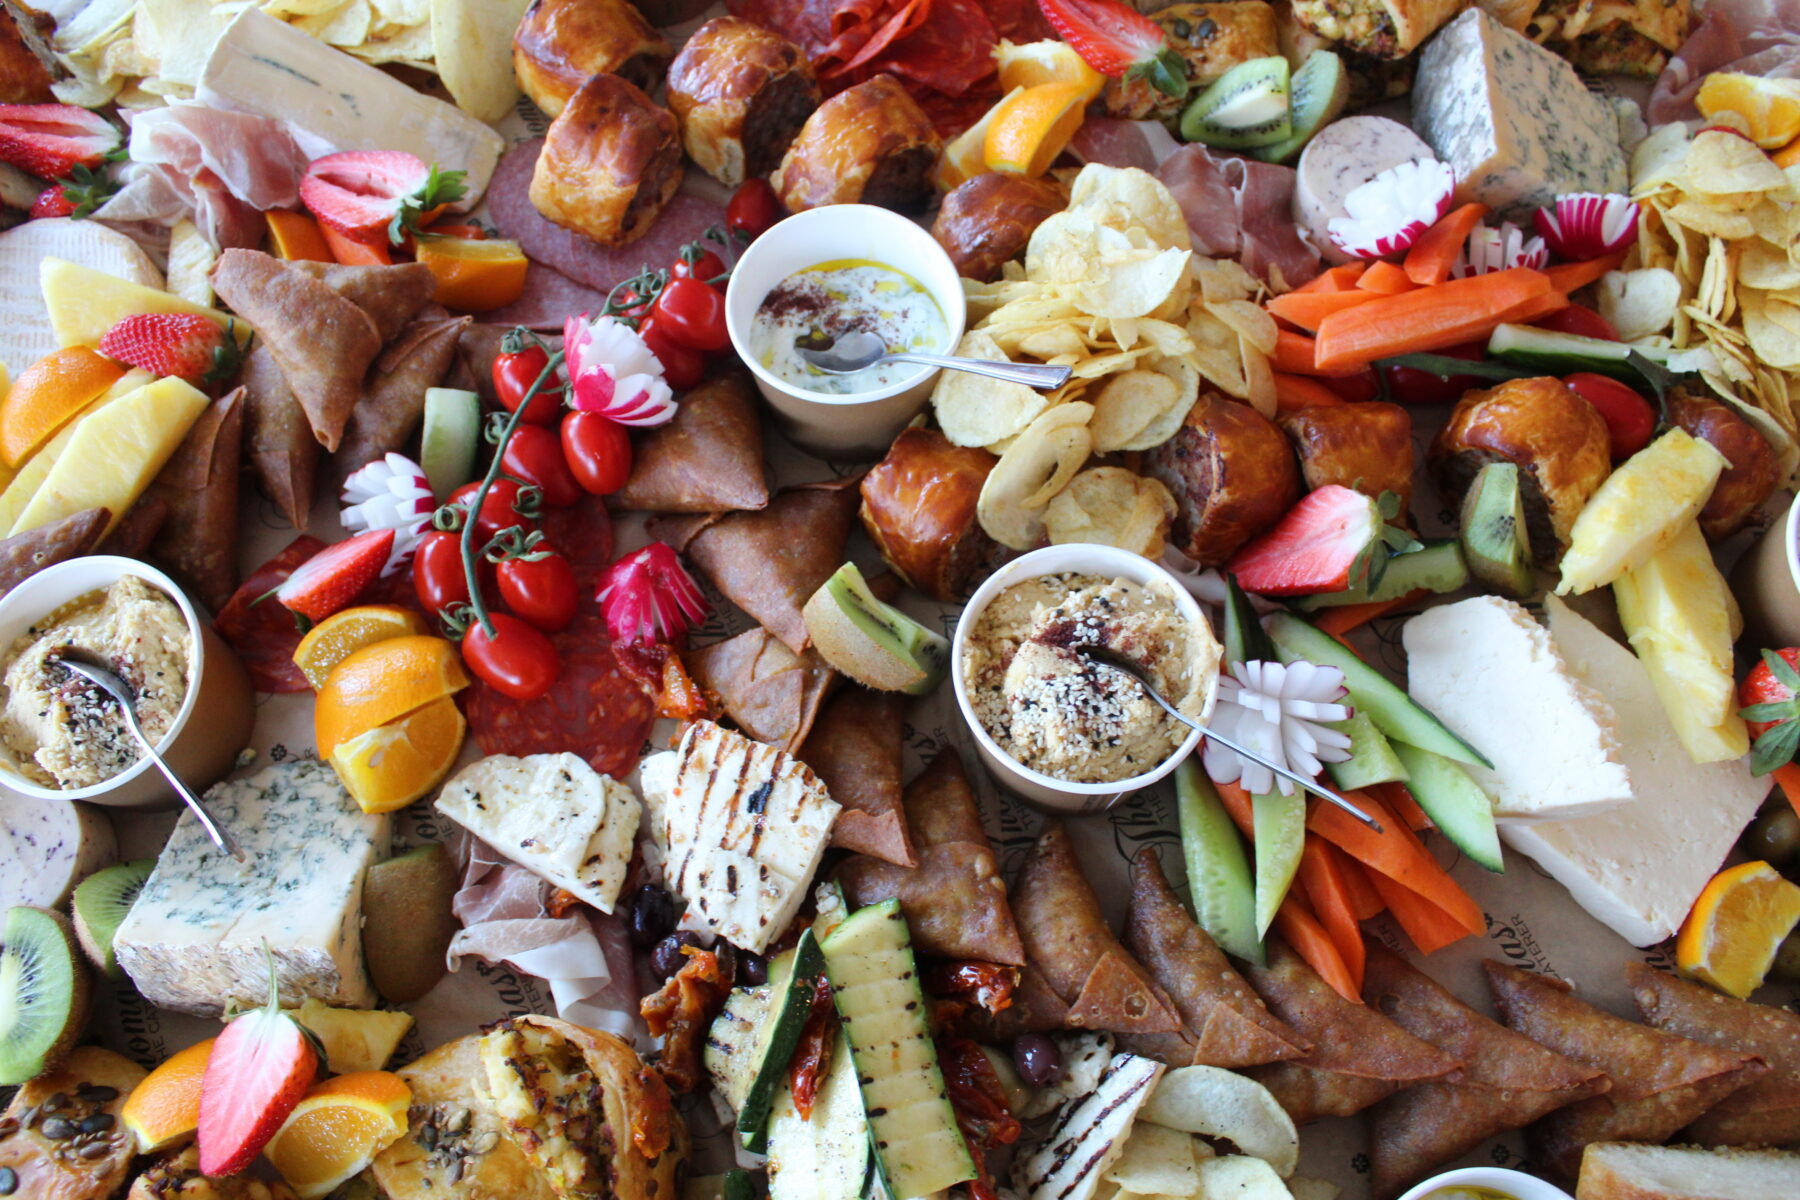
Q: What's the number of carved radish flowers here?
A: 7